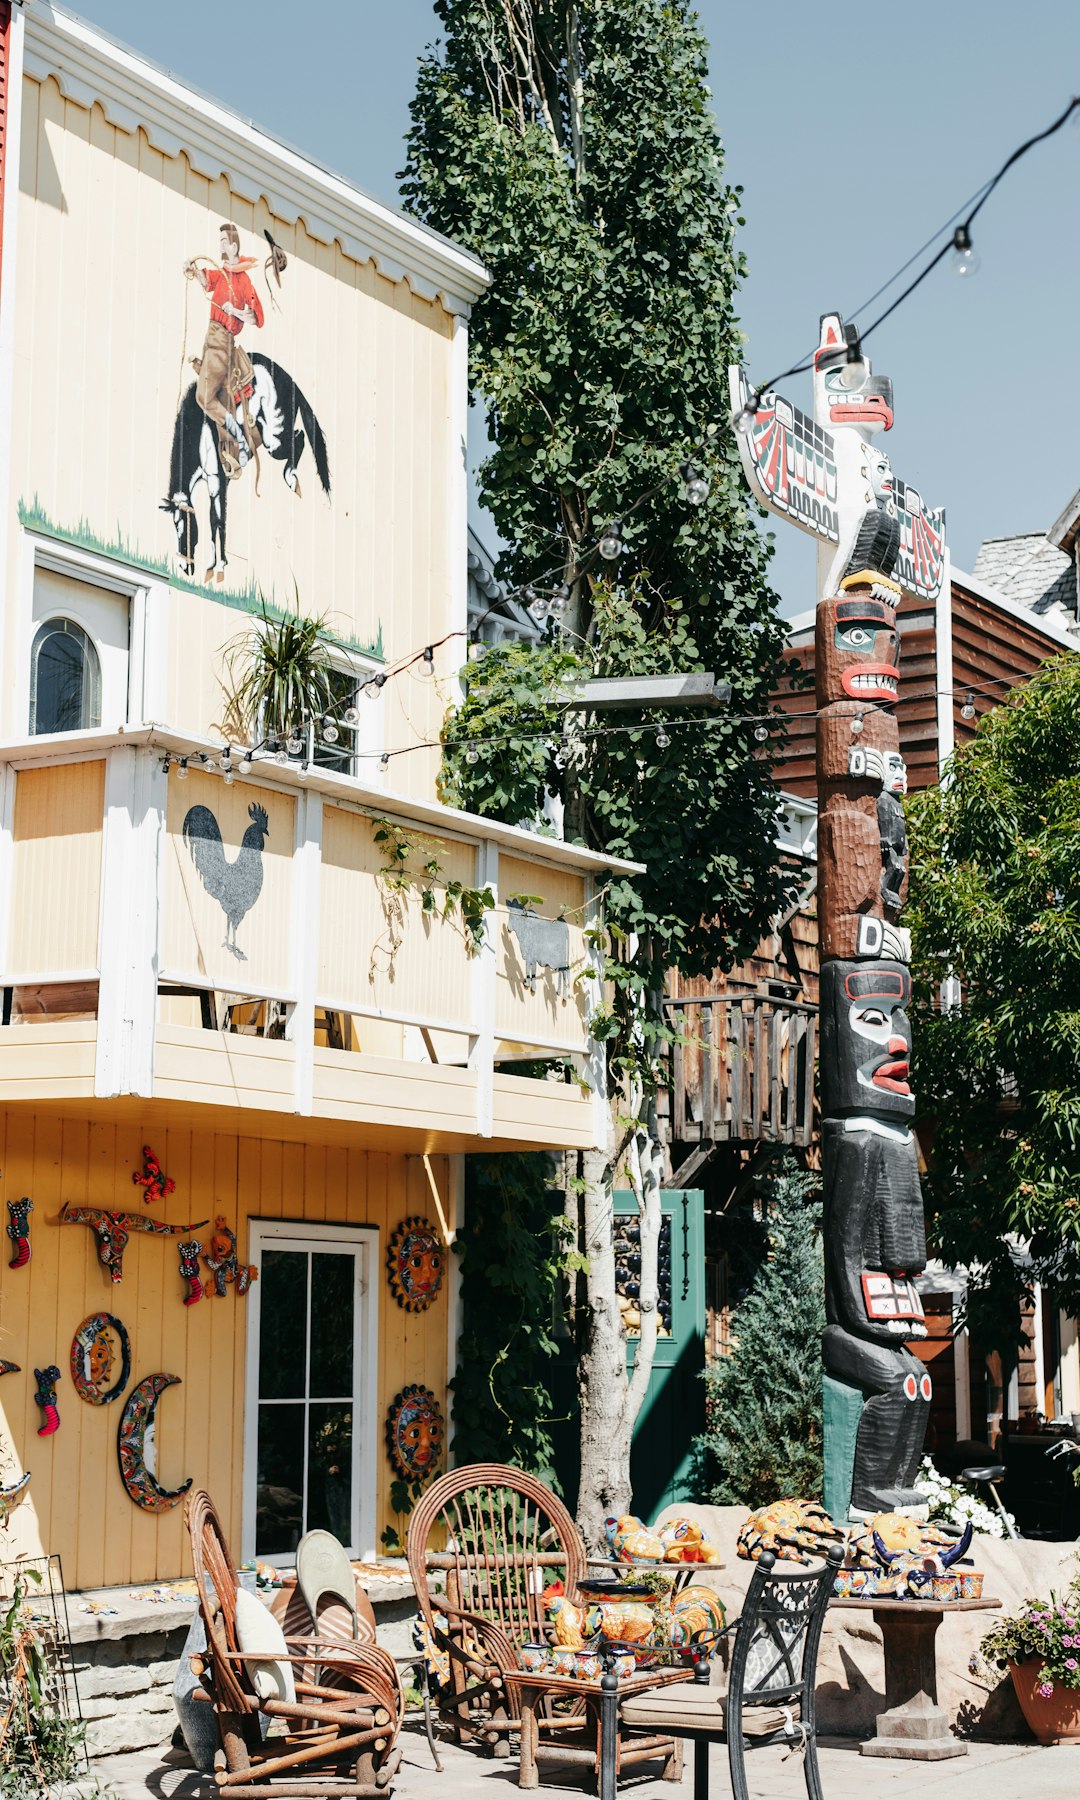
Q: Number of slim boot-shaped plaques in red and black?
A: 3